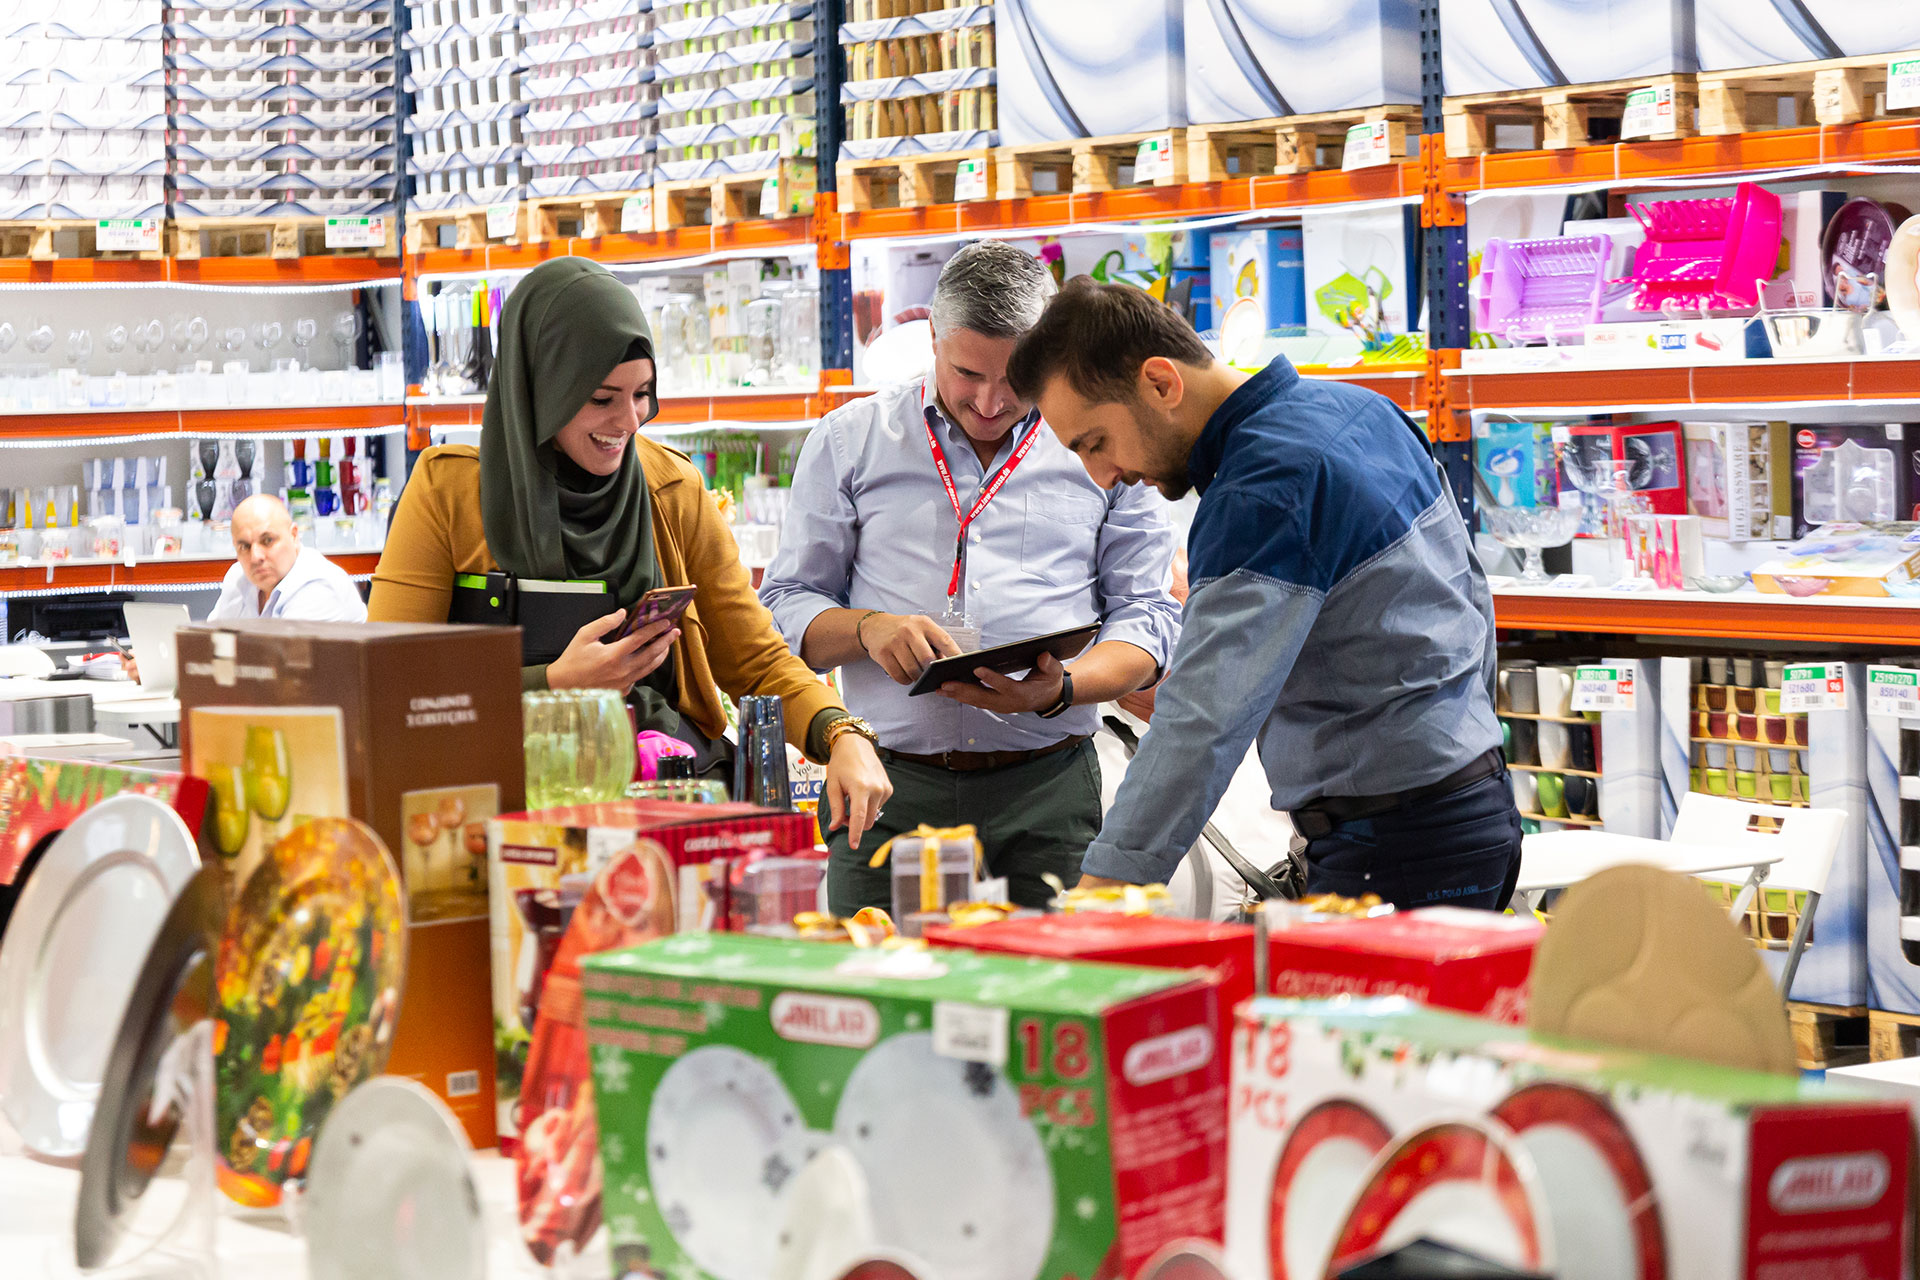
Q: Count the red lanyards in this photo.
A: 1